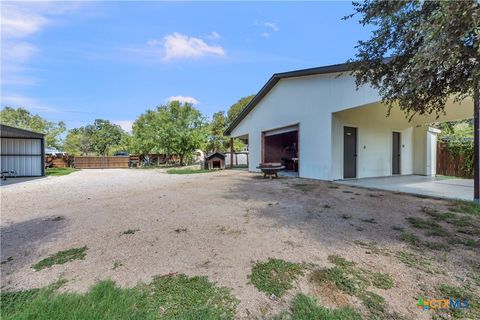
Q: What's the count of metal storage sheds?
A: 1